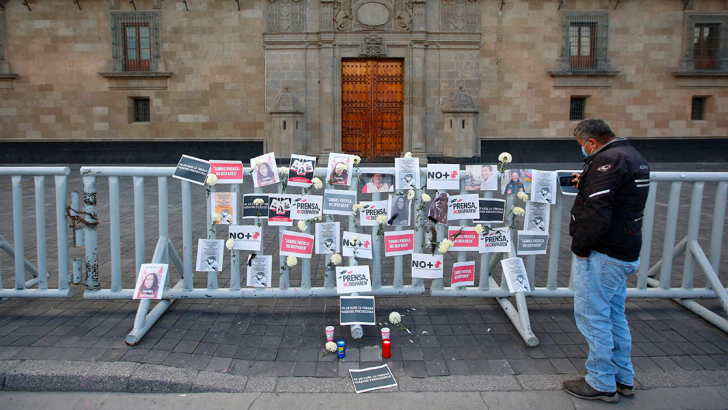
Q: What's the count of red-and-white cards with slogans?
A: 5